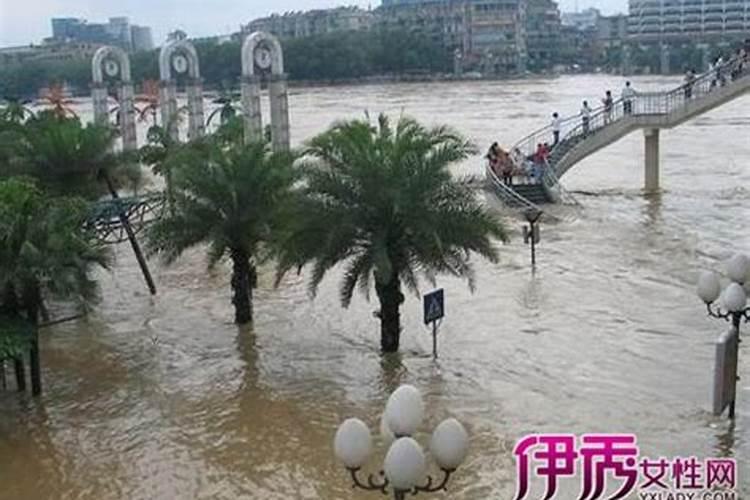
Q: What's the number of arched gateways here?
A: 3